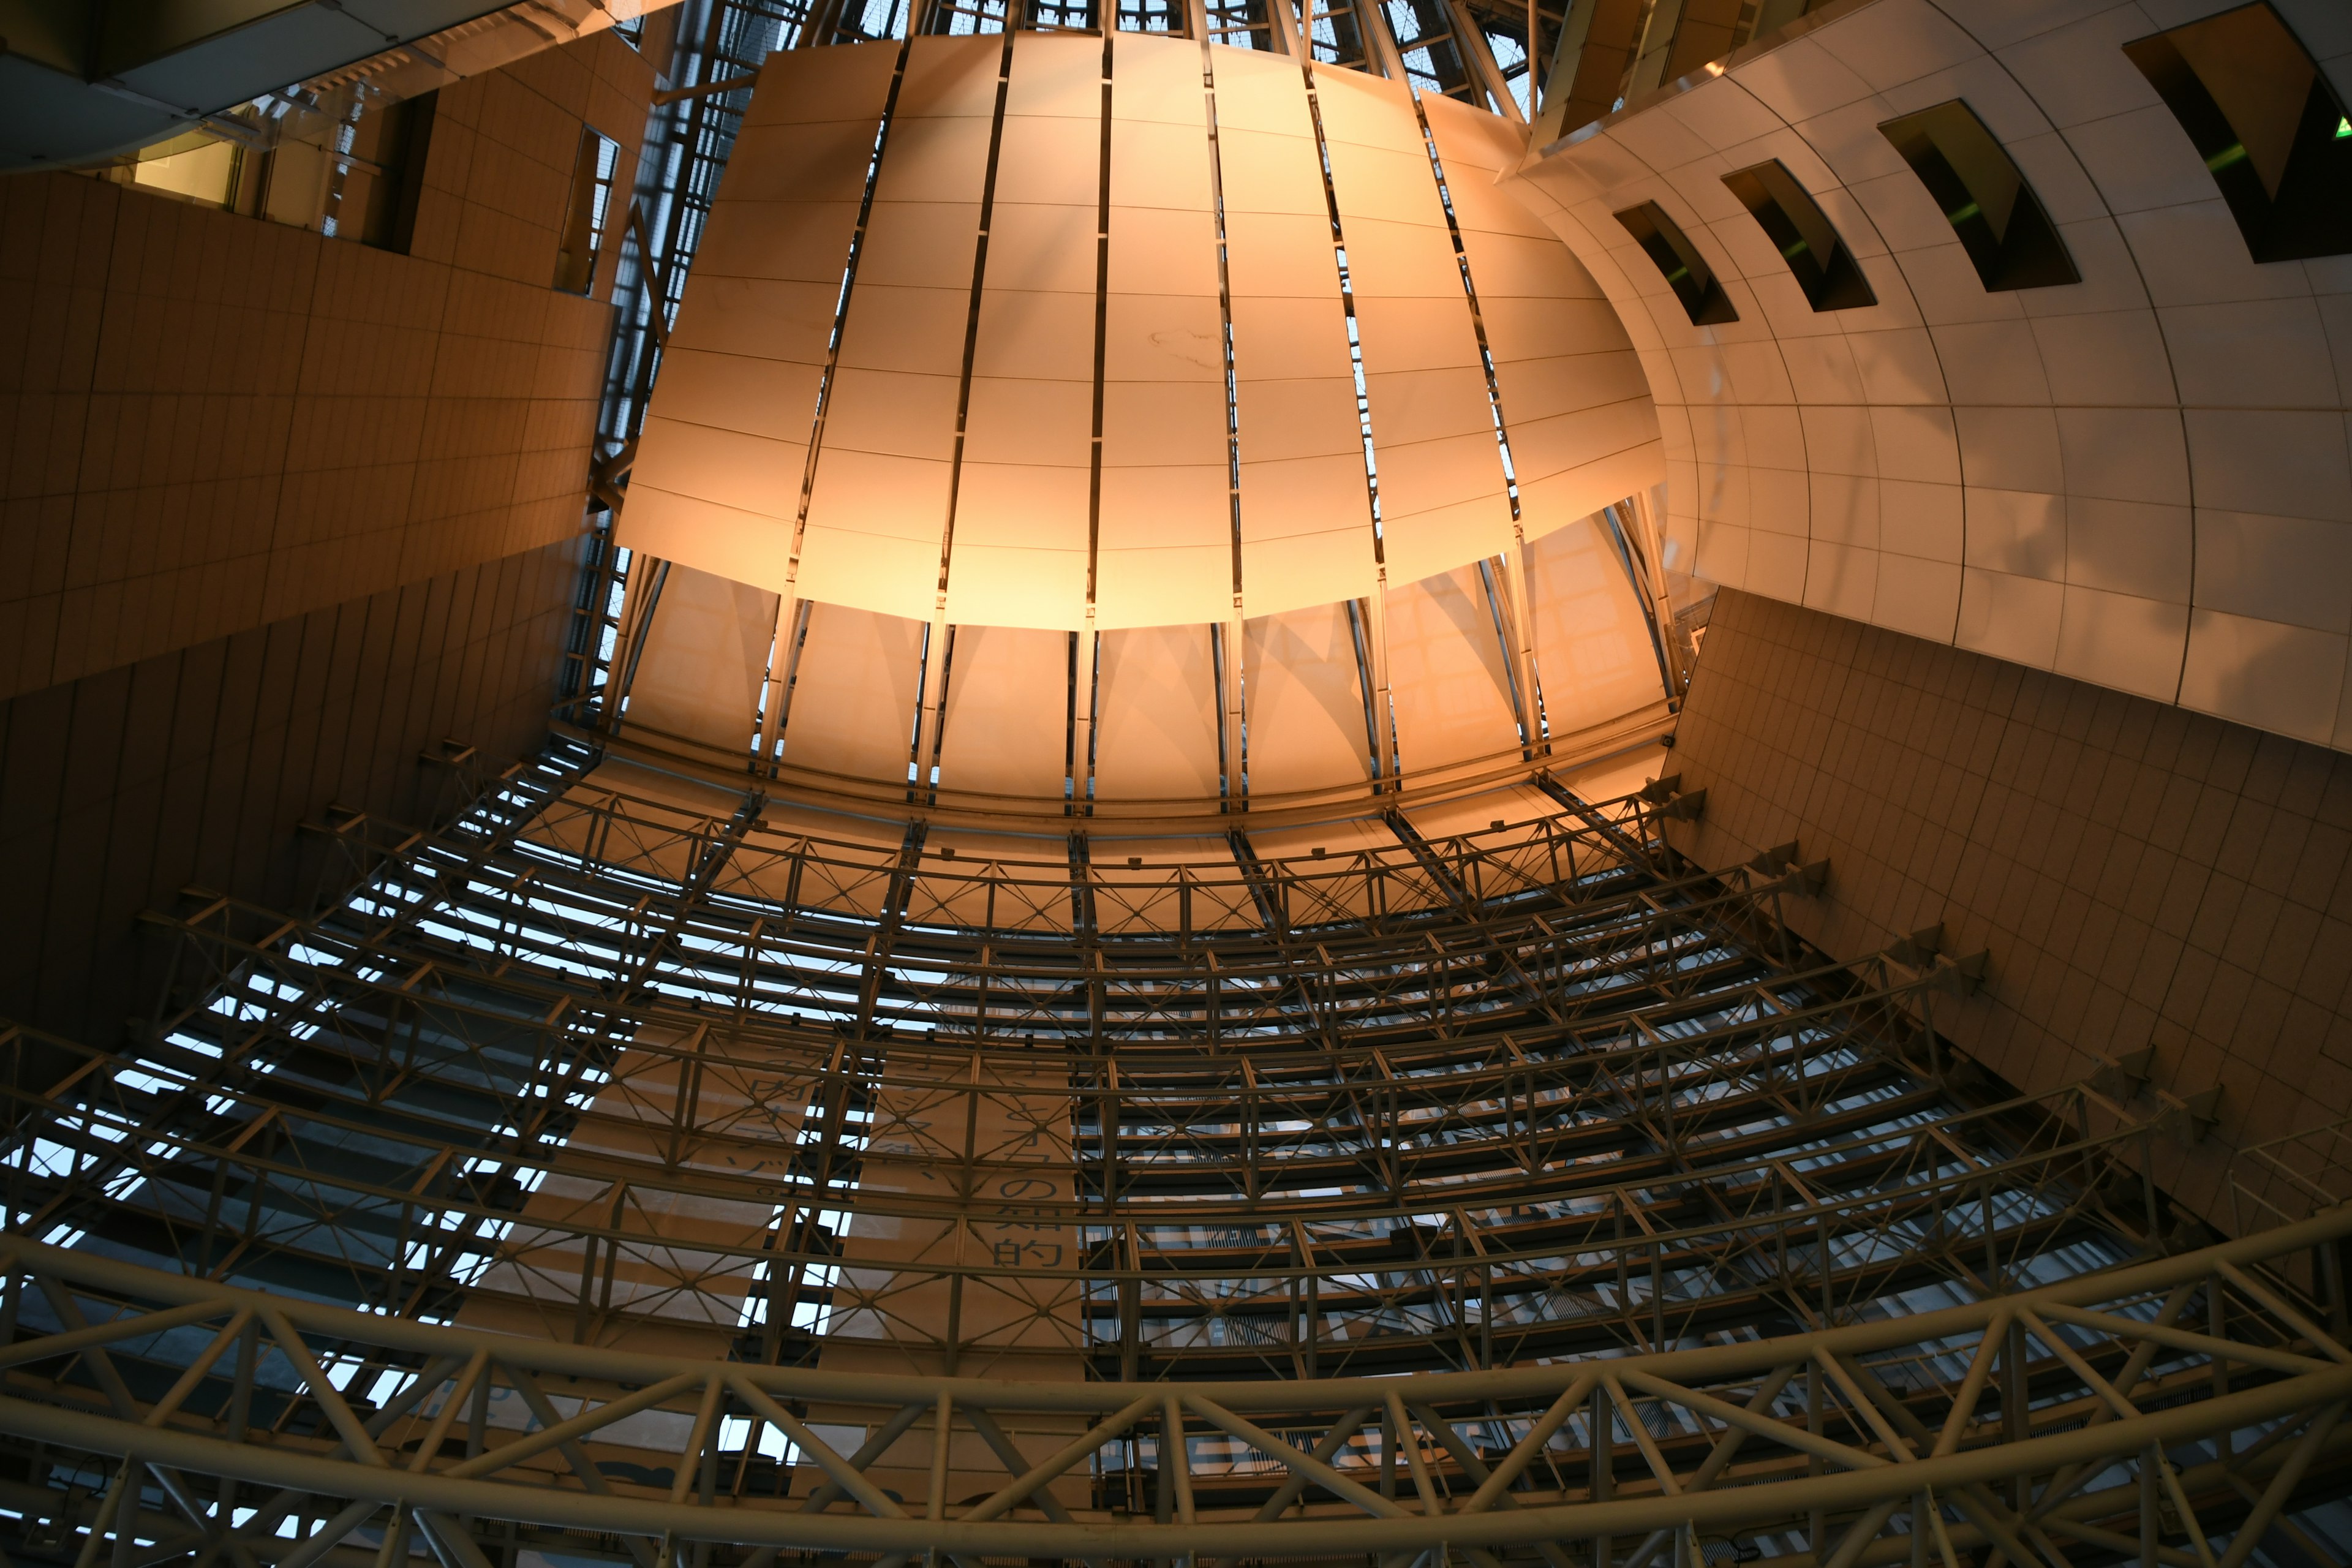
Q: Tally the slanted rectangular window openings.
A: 4